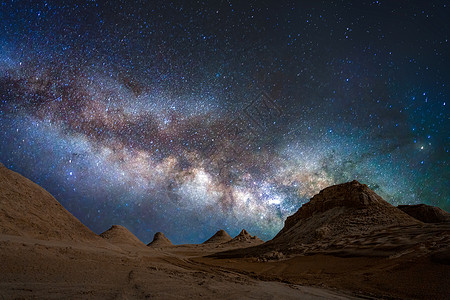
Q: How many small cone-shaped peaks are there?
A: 4